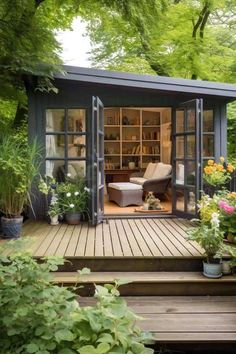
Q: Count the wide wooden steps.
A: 2